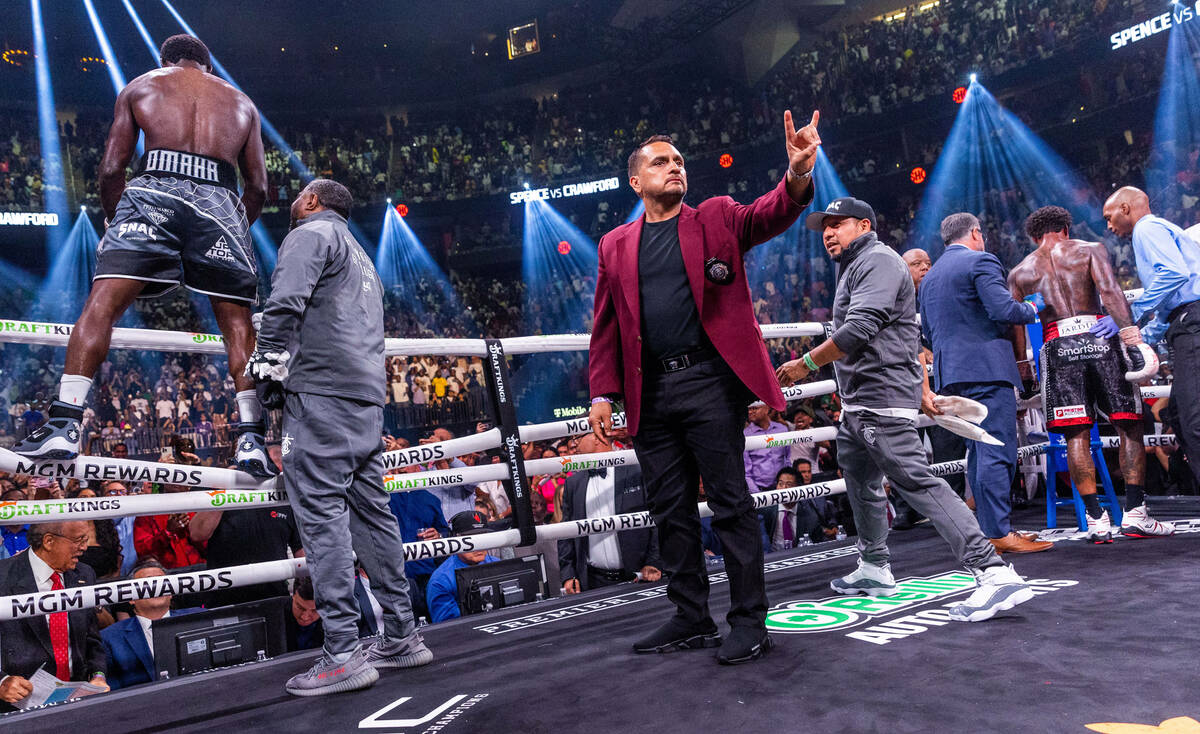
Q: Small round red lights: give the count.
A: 5